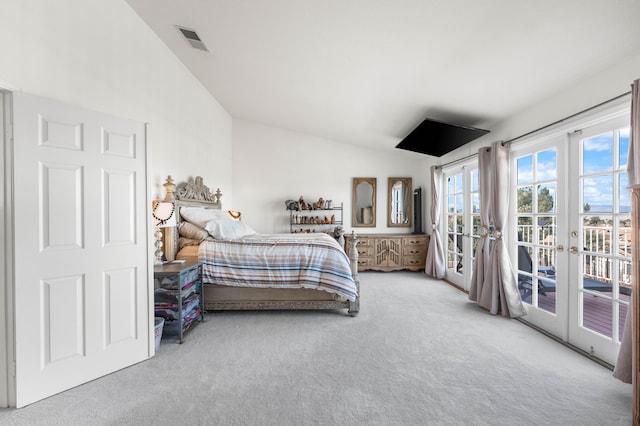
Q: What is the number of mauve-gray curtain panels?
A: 4